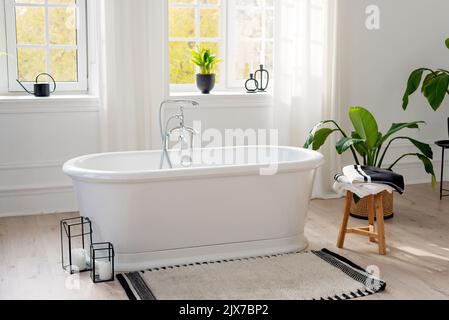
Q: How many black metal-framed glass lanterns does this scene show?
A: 2